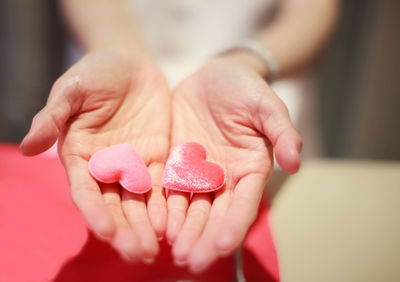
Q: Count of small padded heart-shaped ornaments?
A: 2